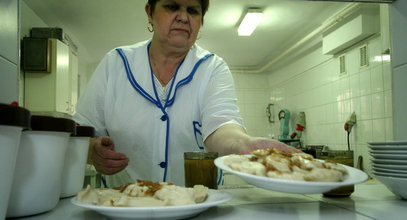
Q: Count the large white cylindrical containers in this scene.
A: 3